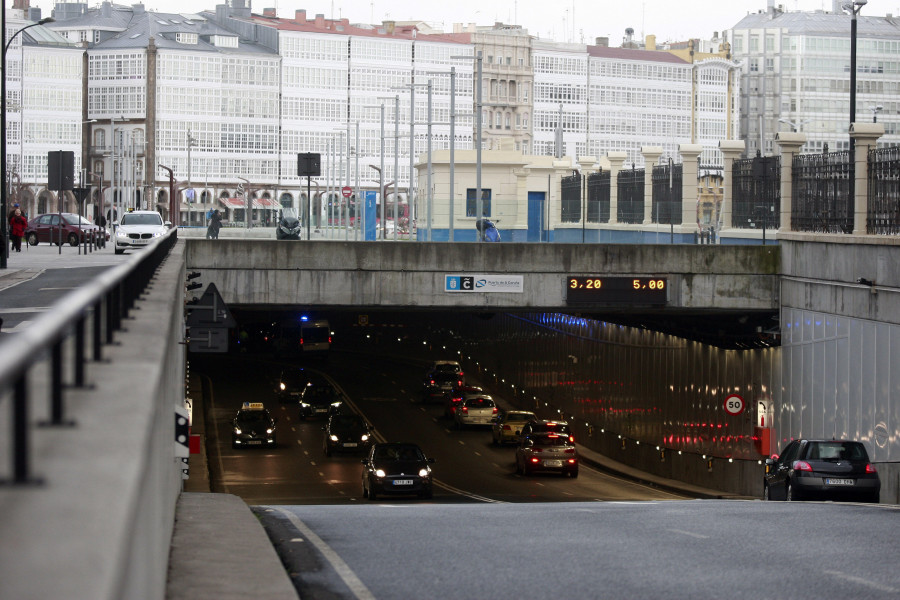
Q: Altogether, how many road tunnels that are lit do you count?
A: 1